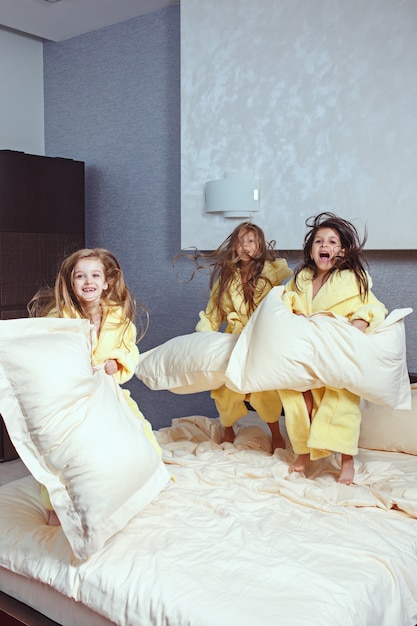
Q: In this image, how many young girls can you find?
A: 3